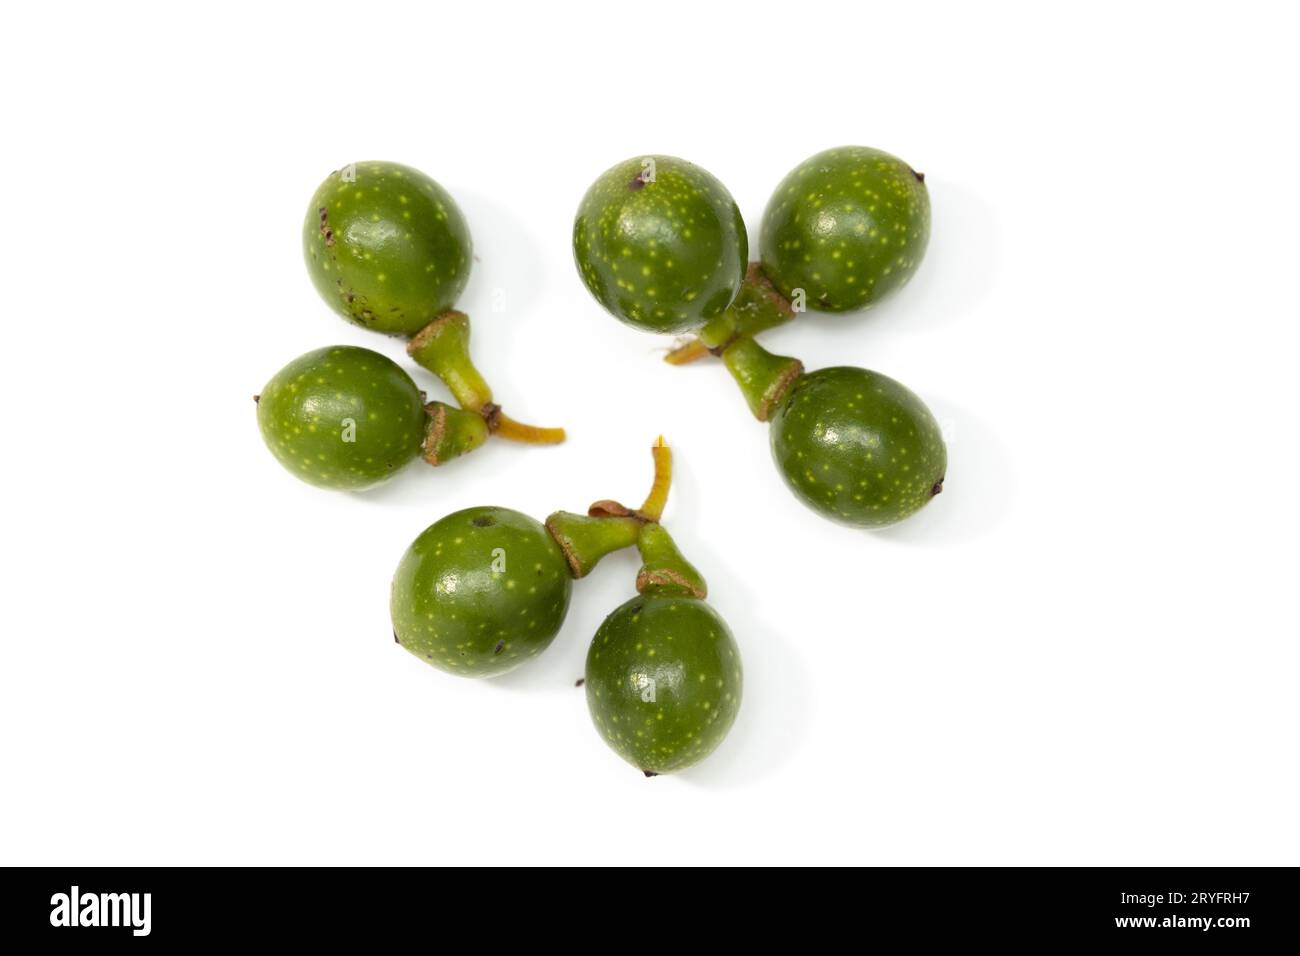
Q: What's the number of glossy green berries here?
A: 7